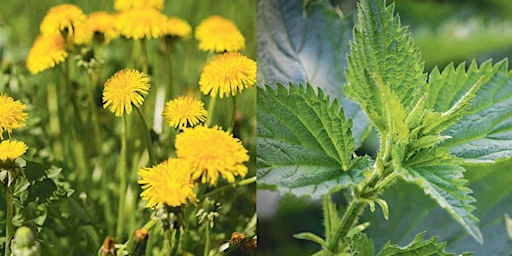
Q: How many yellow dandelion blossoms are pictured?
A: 14